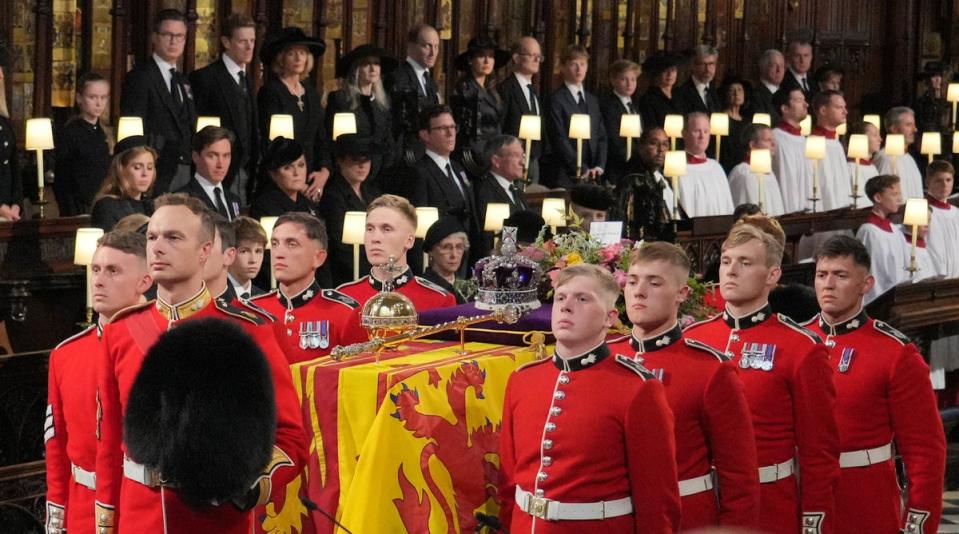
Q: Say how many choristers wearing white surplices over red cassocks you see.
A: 9